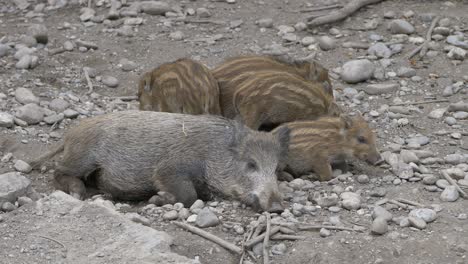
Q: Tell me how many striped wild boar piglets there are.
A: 4